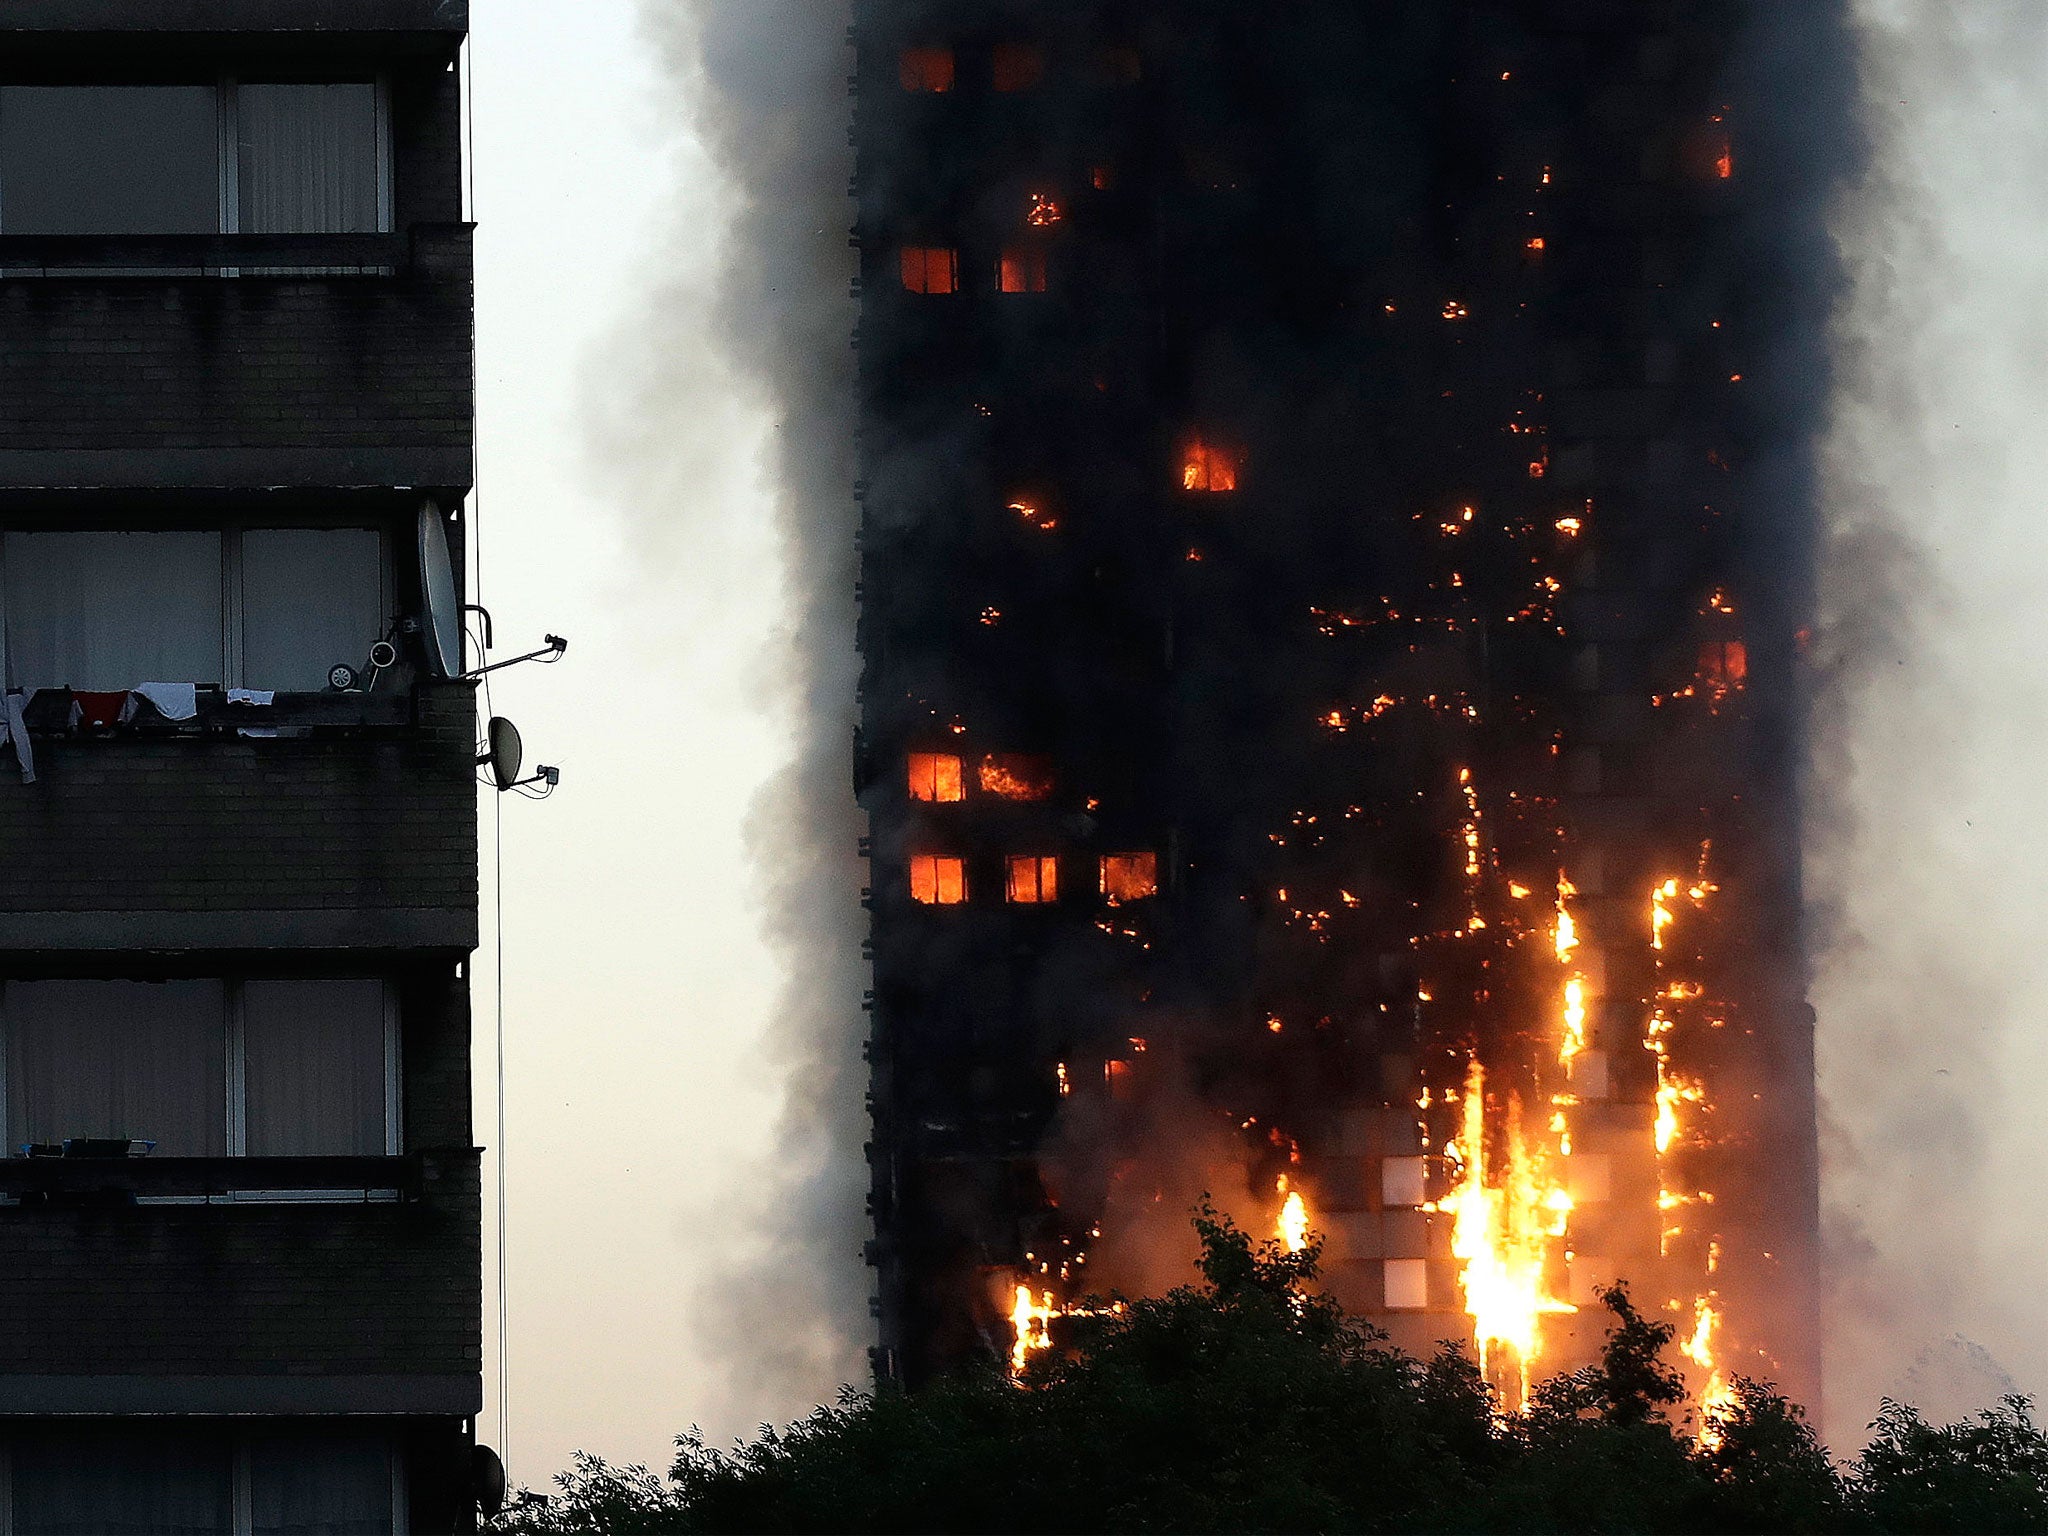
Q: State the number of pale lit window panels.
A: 2